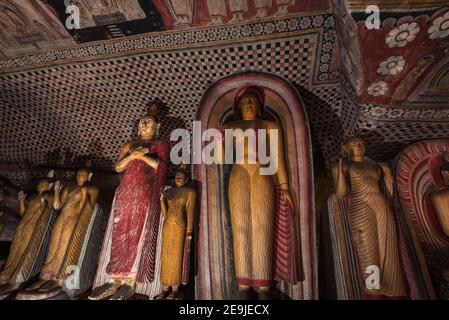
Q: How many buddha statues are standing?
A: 6